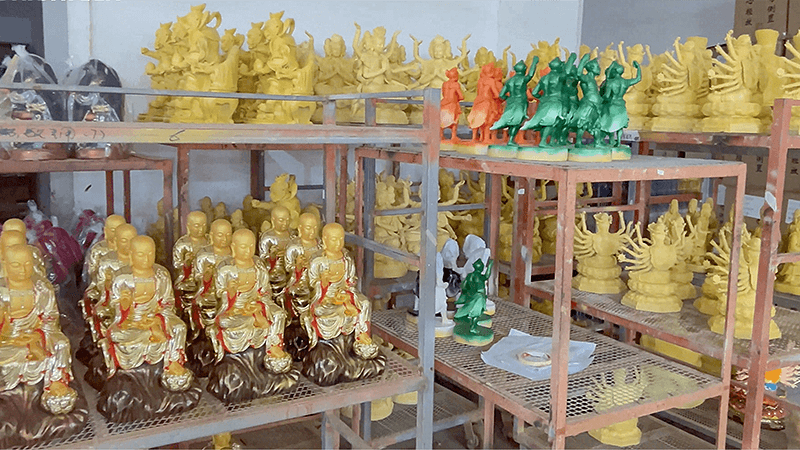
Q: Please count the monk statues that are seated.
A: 12